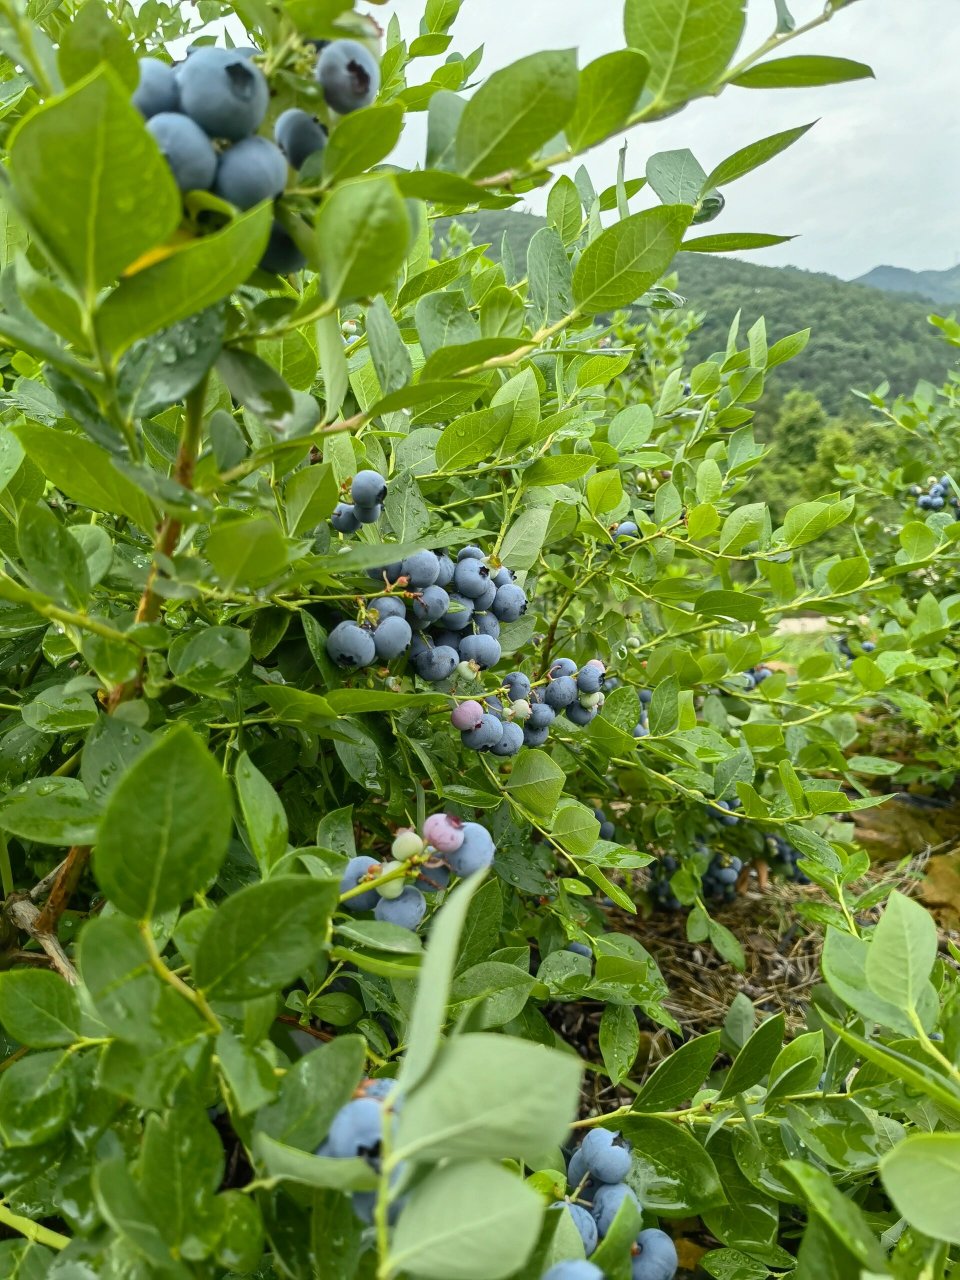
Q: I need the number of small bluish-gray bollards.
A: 0